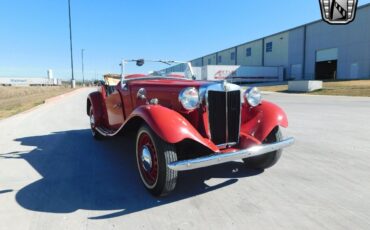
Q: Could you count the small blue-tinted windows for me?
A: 5